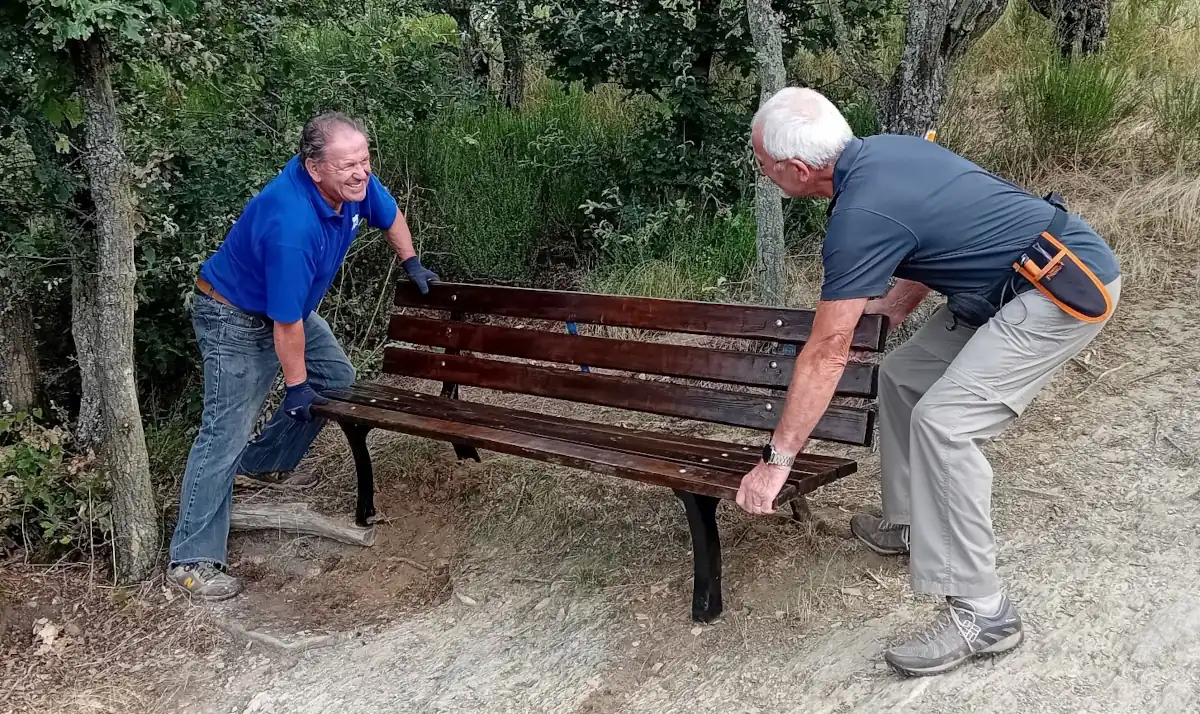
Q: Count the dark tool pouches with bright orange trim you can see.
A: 1